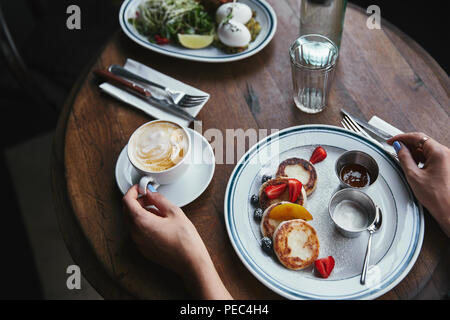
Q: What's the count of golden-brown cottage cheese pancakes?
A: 4